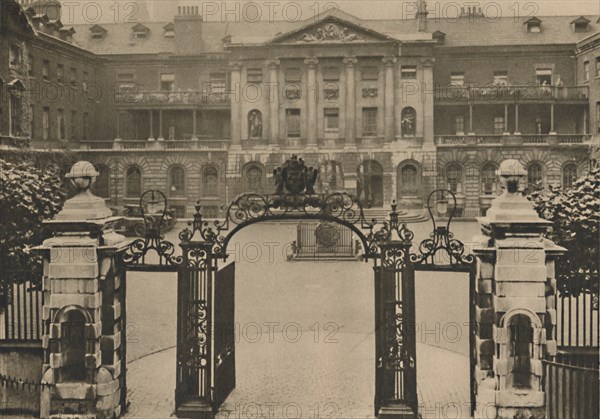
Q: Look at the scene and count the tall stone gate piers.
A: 2